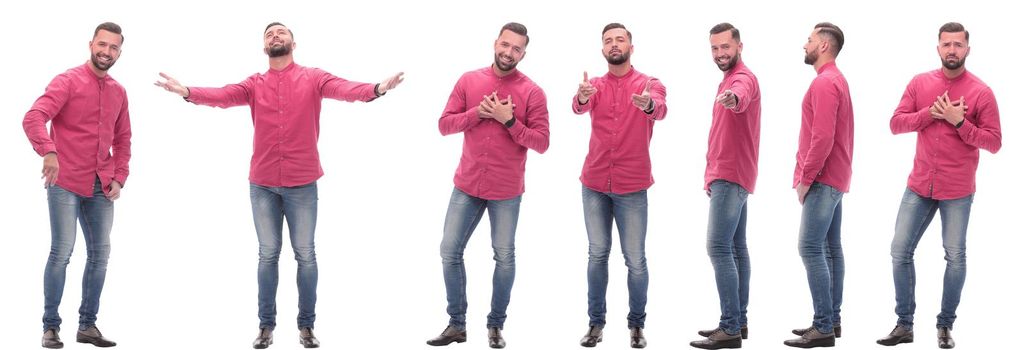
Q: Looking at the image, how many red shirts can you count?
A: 7